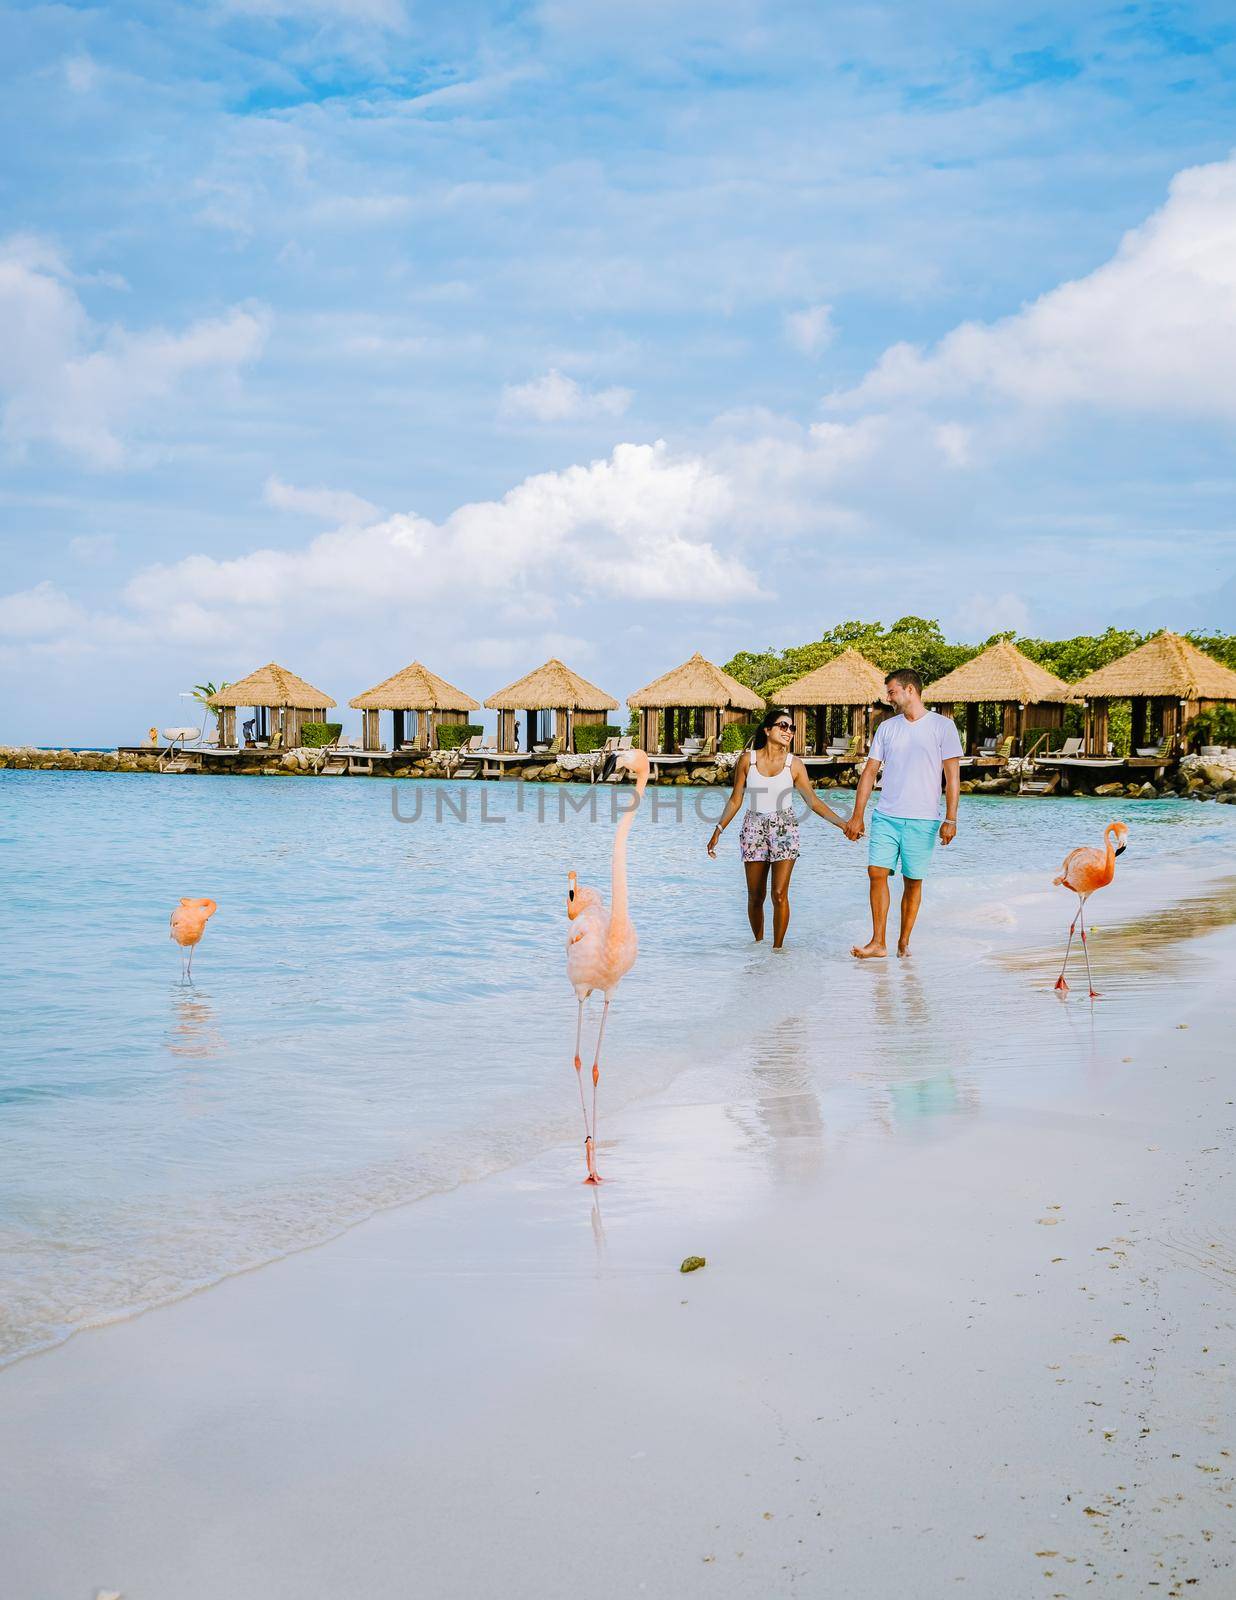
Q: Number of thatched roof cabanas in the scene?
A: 7